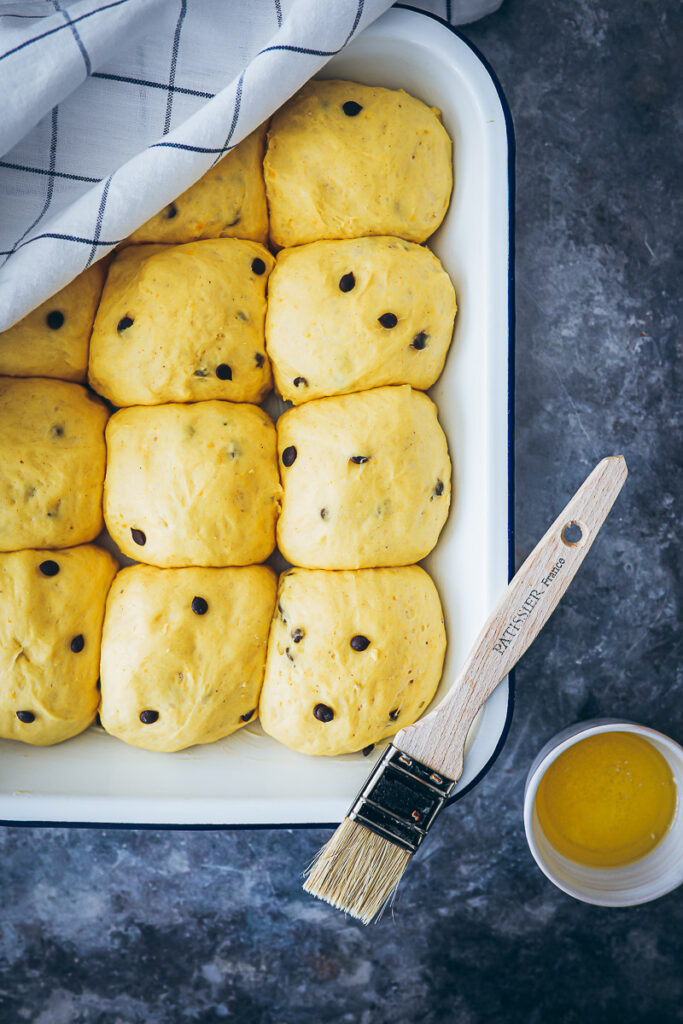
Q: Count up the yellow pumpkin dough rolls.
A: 11